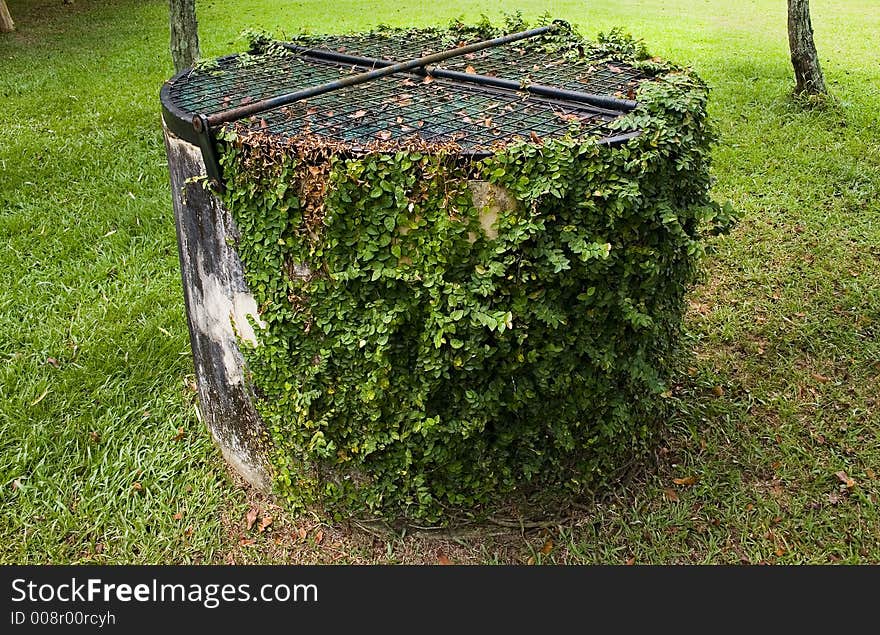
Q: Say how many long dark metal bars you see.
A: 2